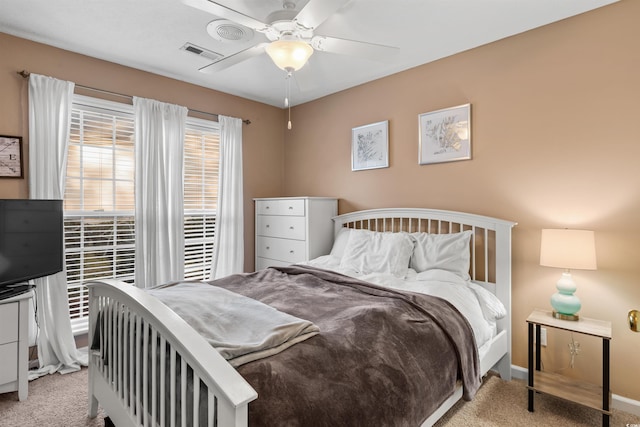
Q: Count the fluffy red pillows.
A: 0